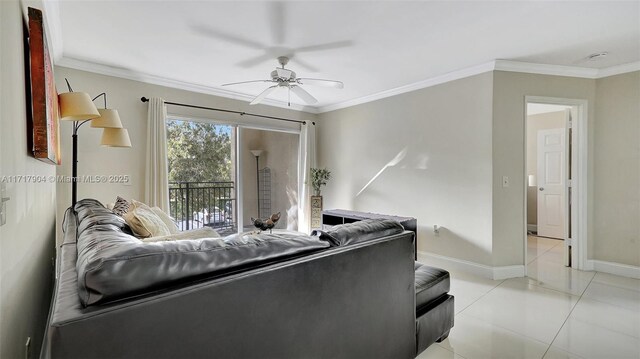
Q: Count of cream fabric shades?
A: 3